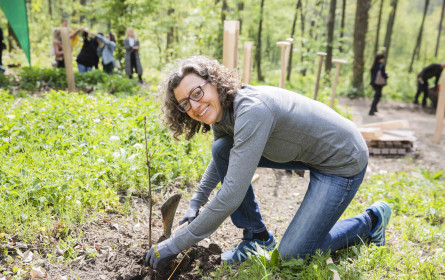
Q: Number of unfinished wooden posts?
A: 4